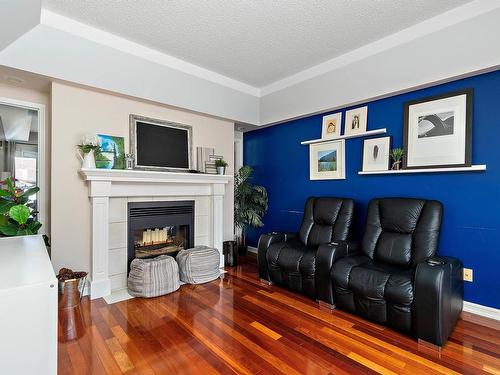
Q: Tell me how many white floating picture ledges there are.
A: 2